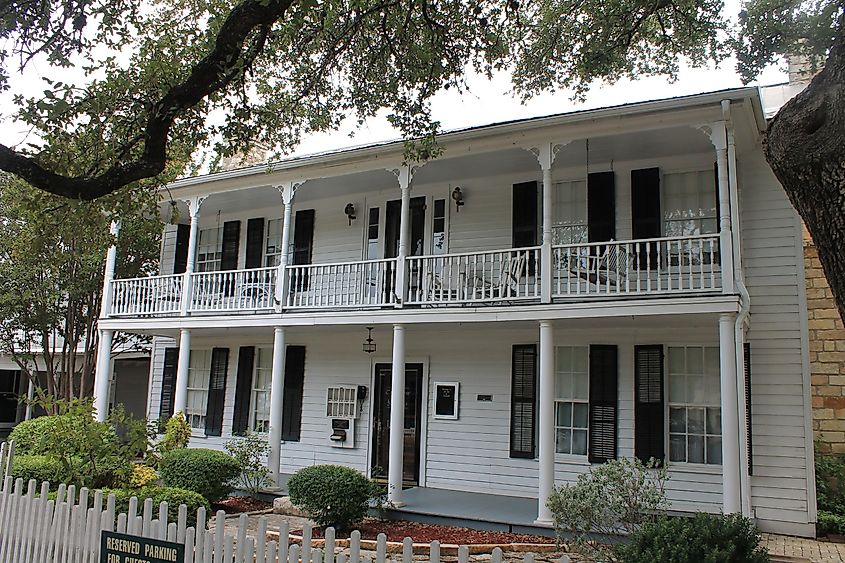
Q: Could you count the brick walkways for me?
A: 1